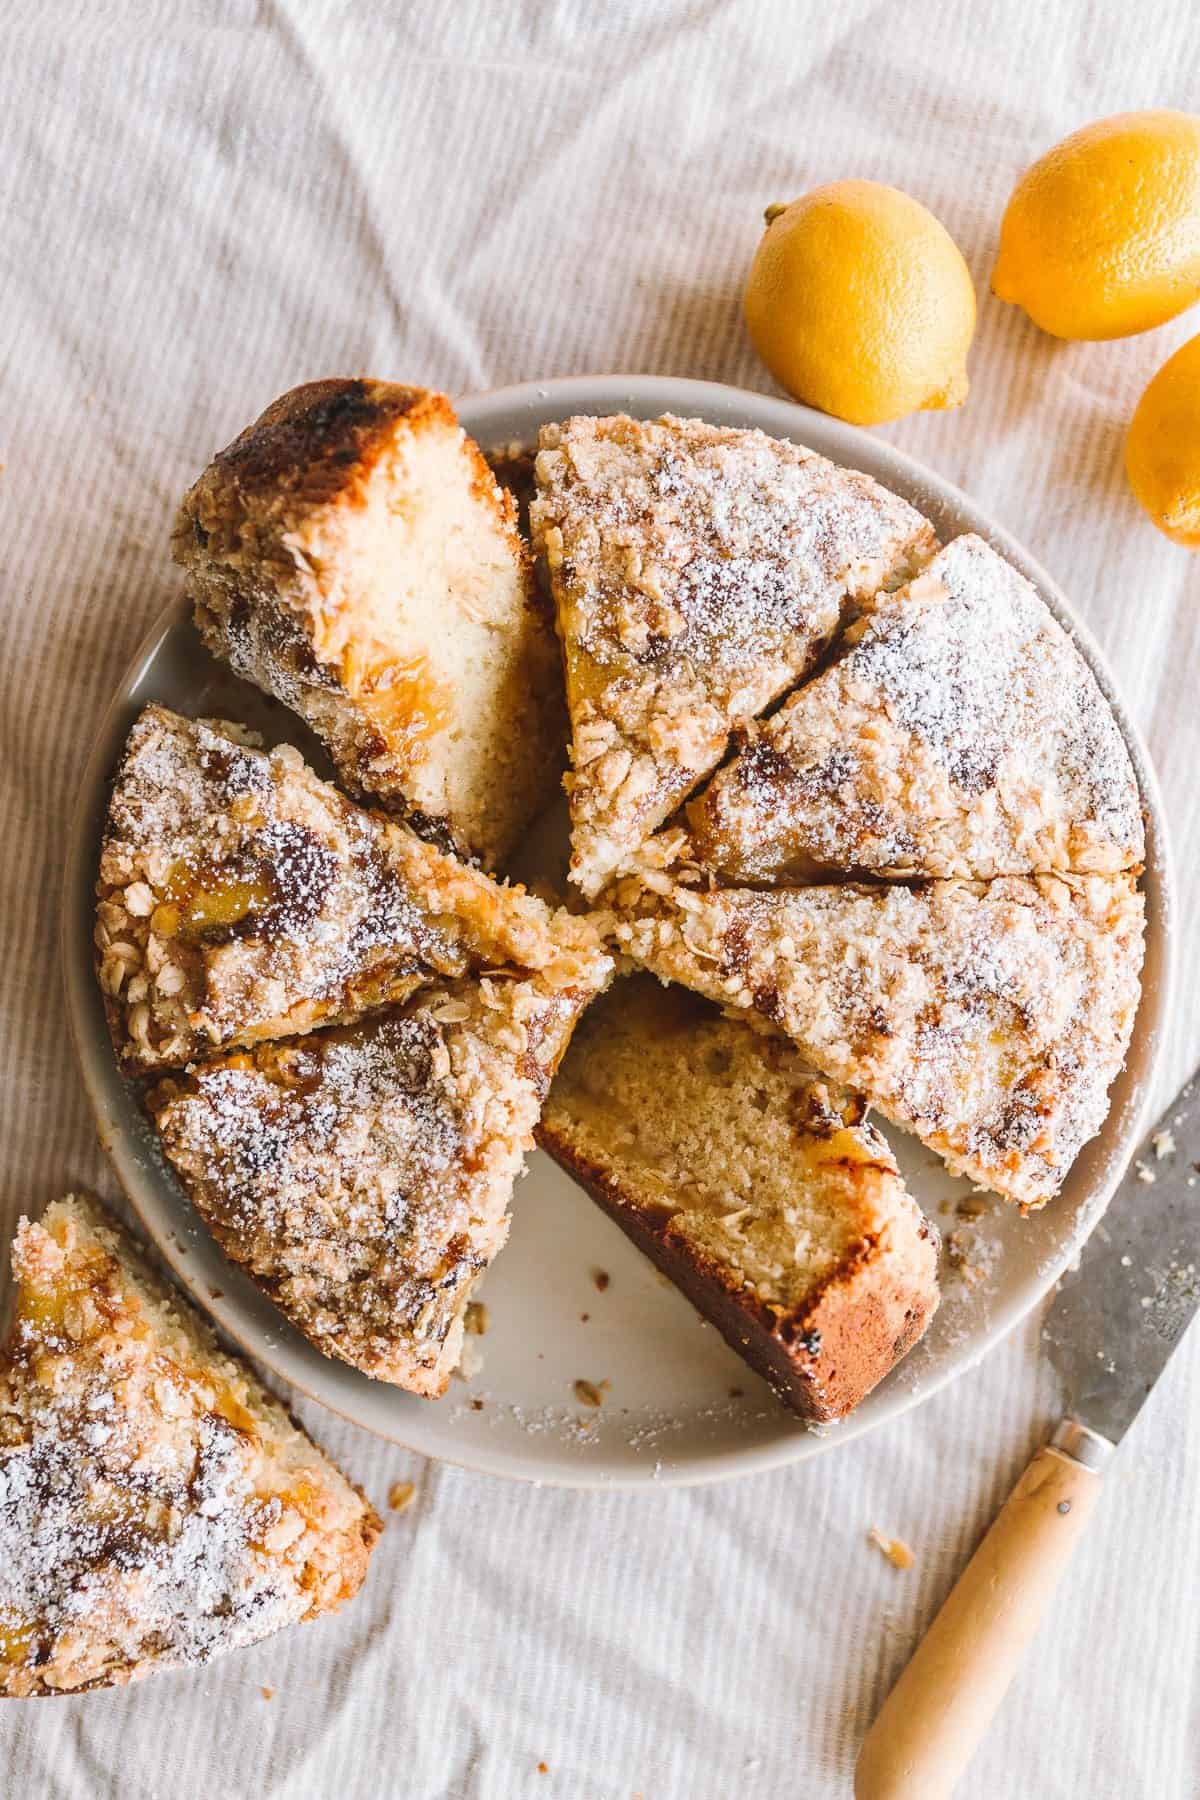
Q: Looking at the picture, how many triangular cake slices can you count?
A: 8